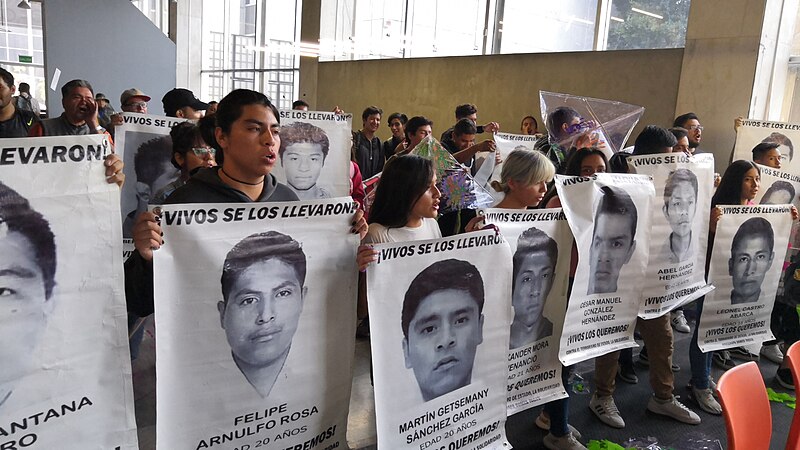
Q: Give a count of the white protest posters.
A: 12